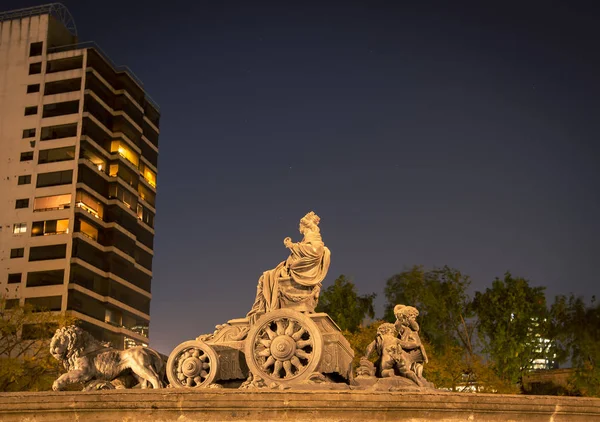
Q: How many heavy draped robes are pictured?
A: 1